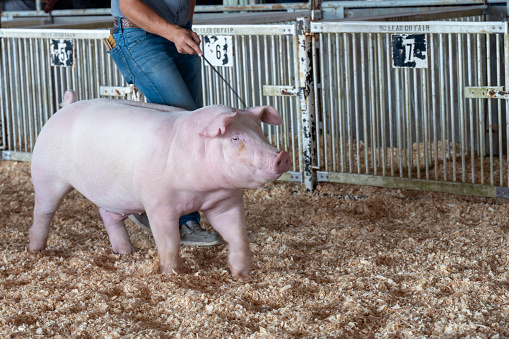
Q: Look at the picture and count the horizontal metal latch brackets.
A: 3